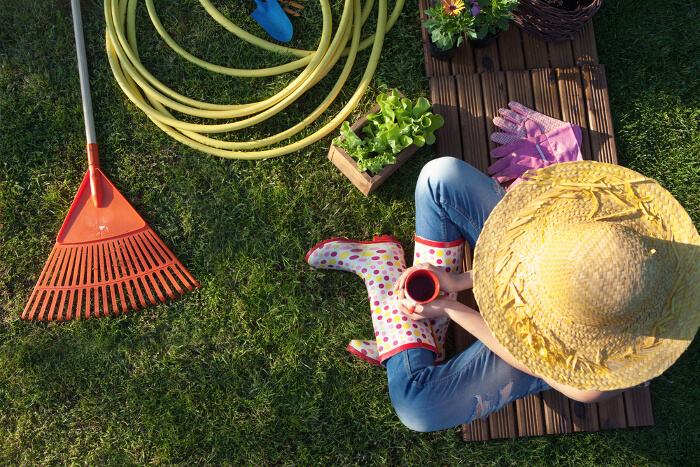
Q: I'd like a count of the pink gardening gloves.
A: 2